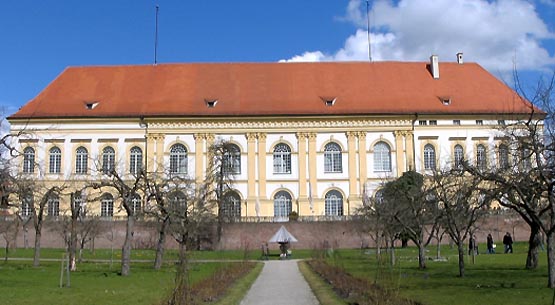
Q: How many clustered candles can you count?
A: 0